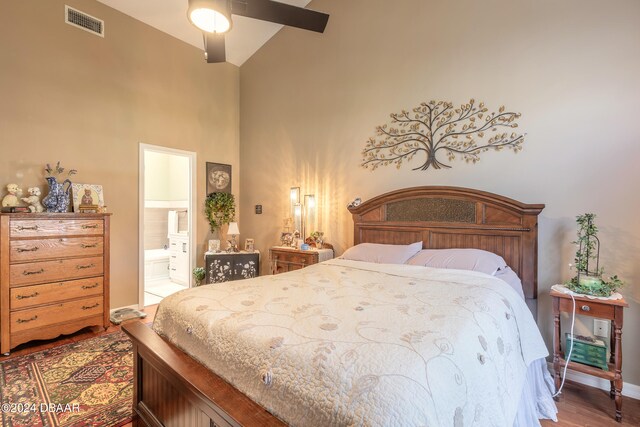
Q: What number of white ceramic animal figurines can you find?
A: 2